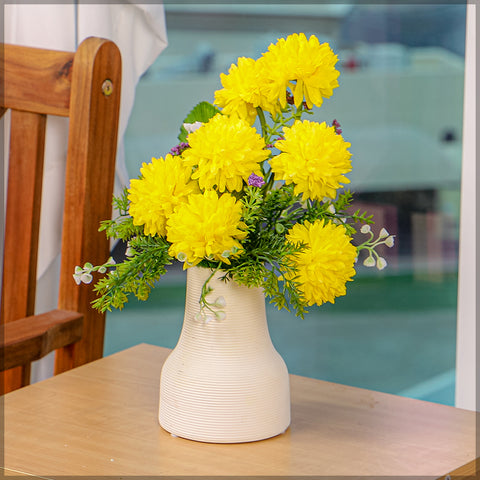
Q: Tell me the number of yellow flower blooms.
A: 7